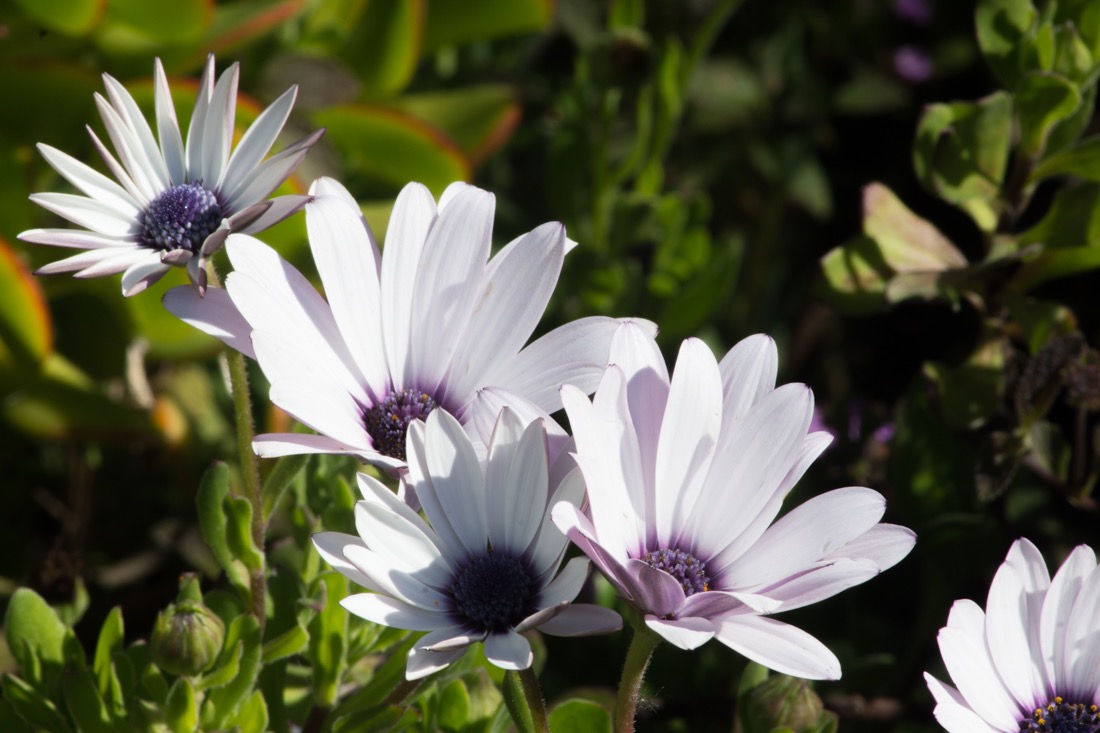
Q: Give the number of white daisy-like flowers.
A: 5